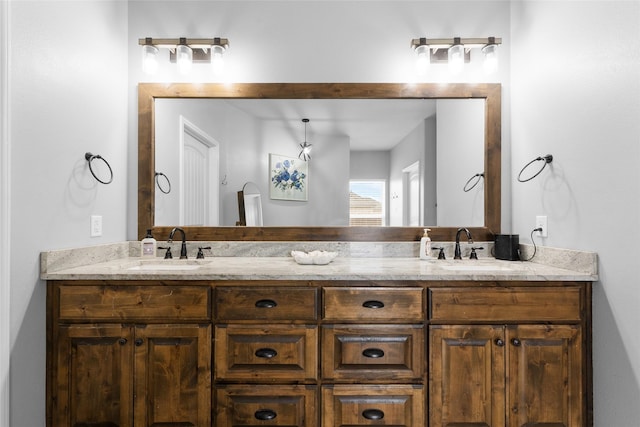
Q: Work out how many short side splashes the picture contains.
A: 2